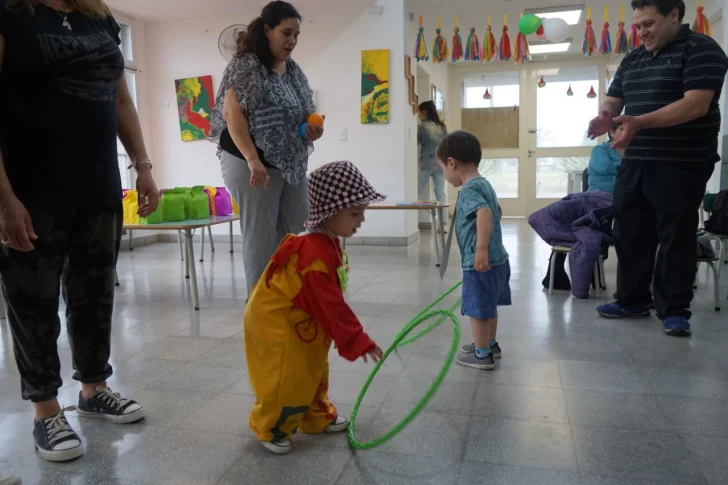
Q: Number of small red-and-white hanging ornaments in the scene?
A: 4